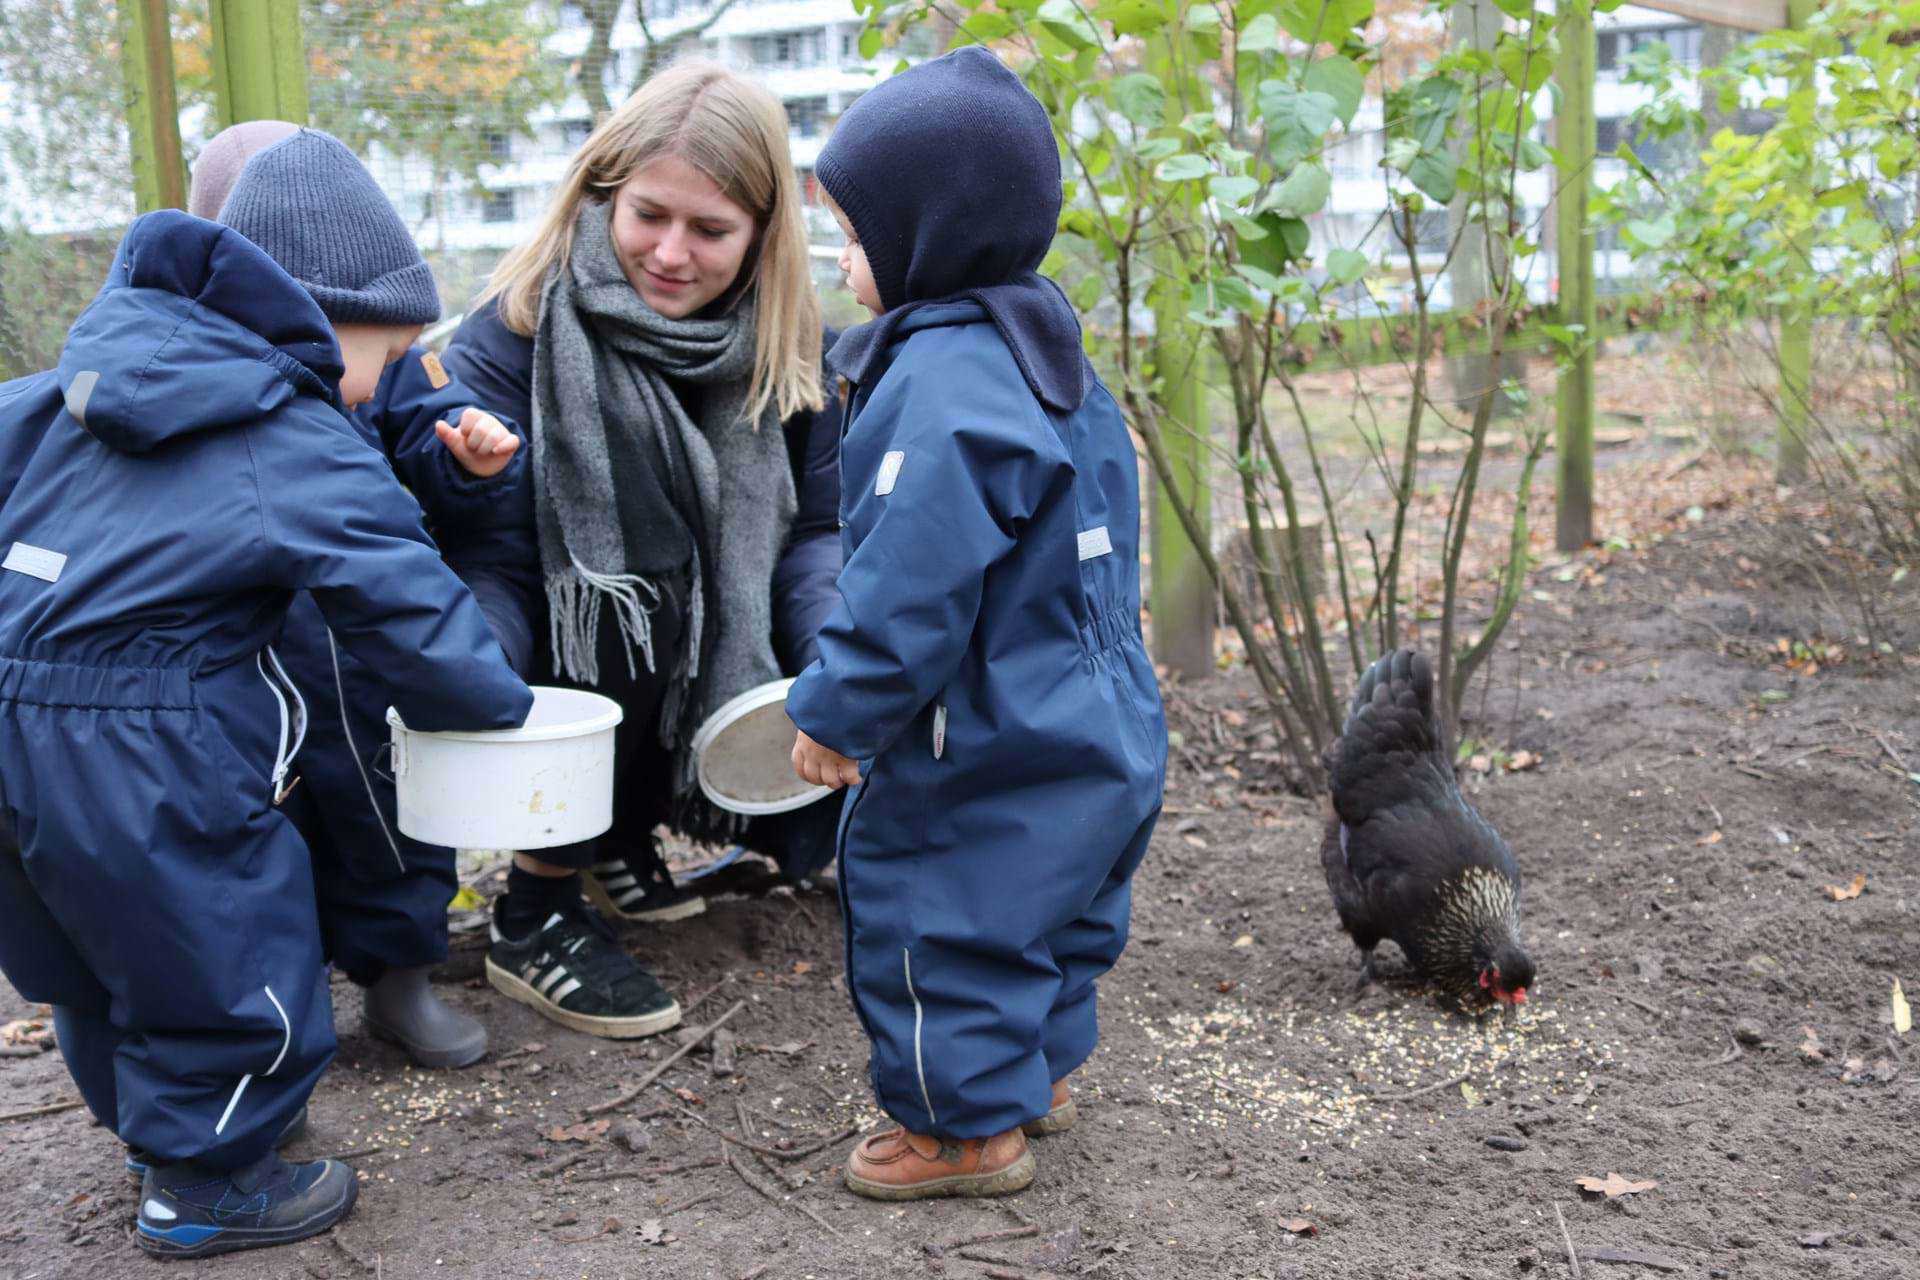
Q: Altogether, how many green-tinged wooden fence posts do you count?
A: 5